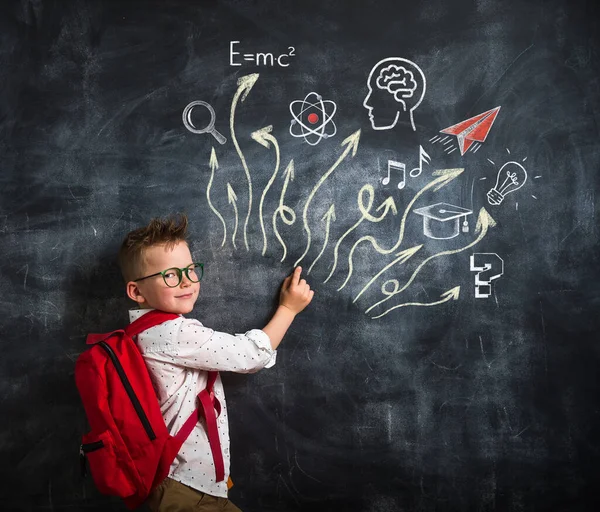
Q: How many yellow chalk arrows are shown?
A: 12